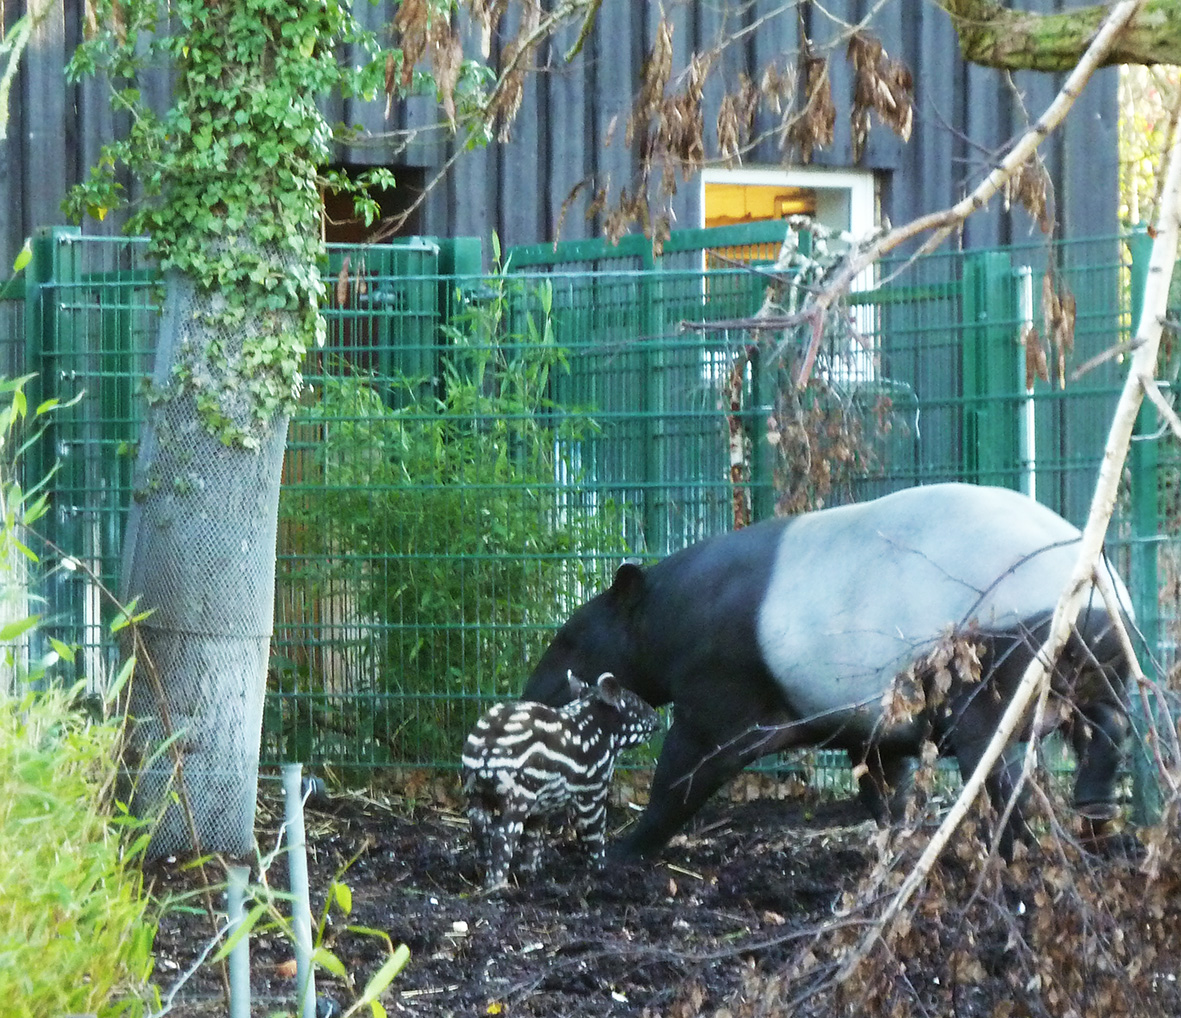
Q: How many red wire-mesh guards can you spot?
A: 0